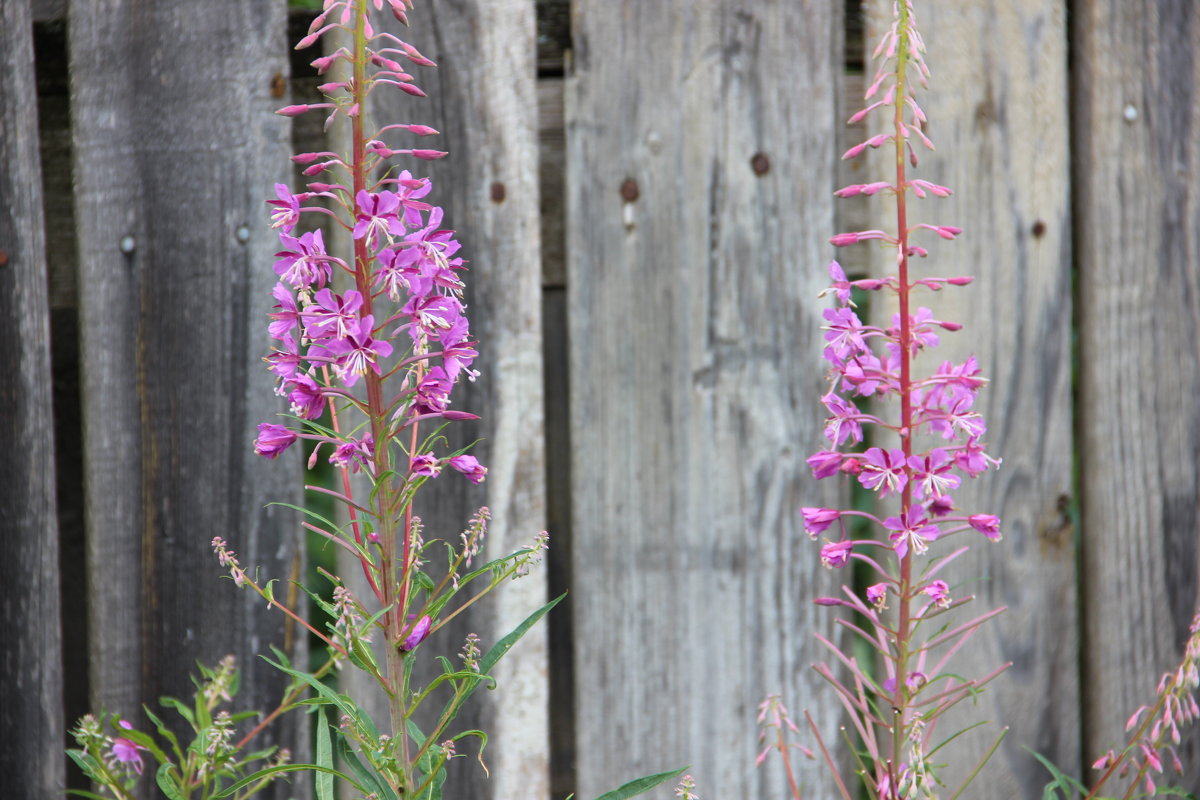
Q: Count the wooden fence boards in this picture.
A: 6